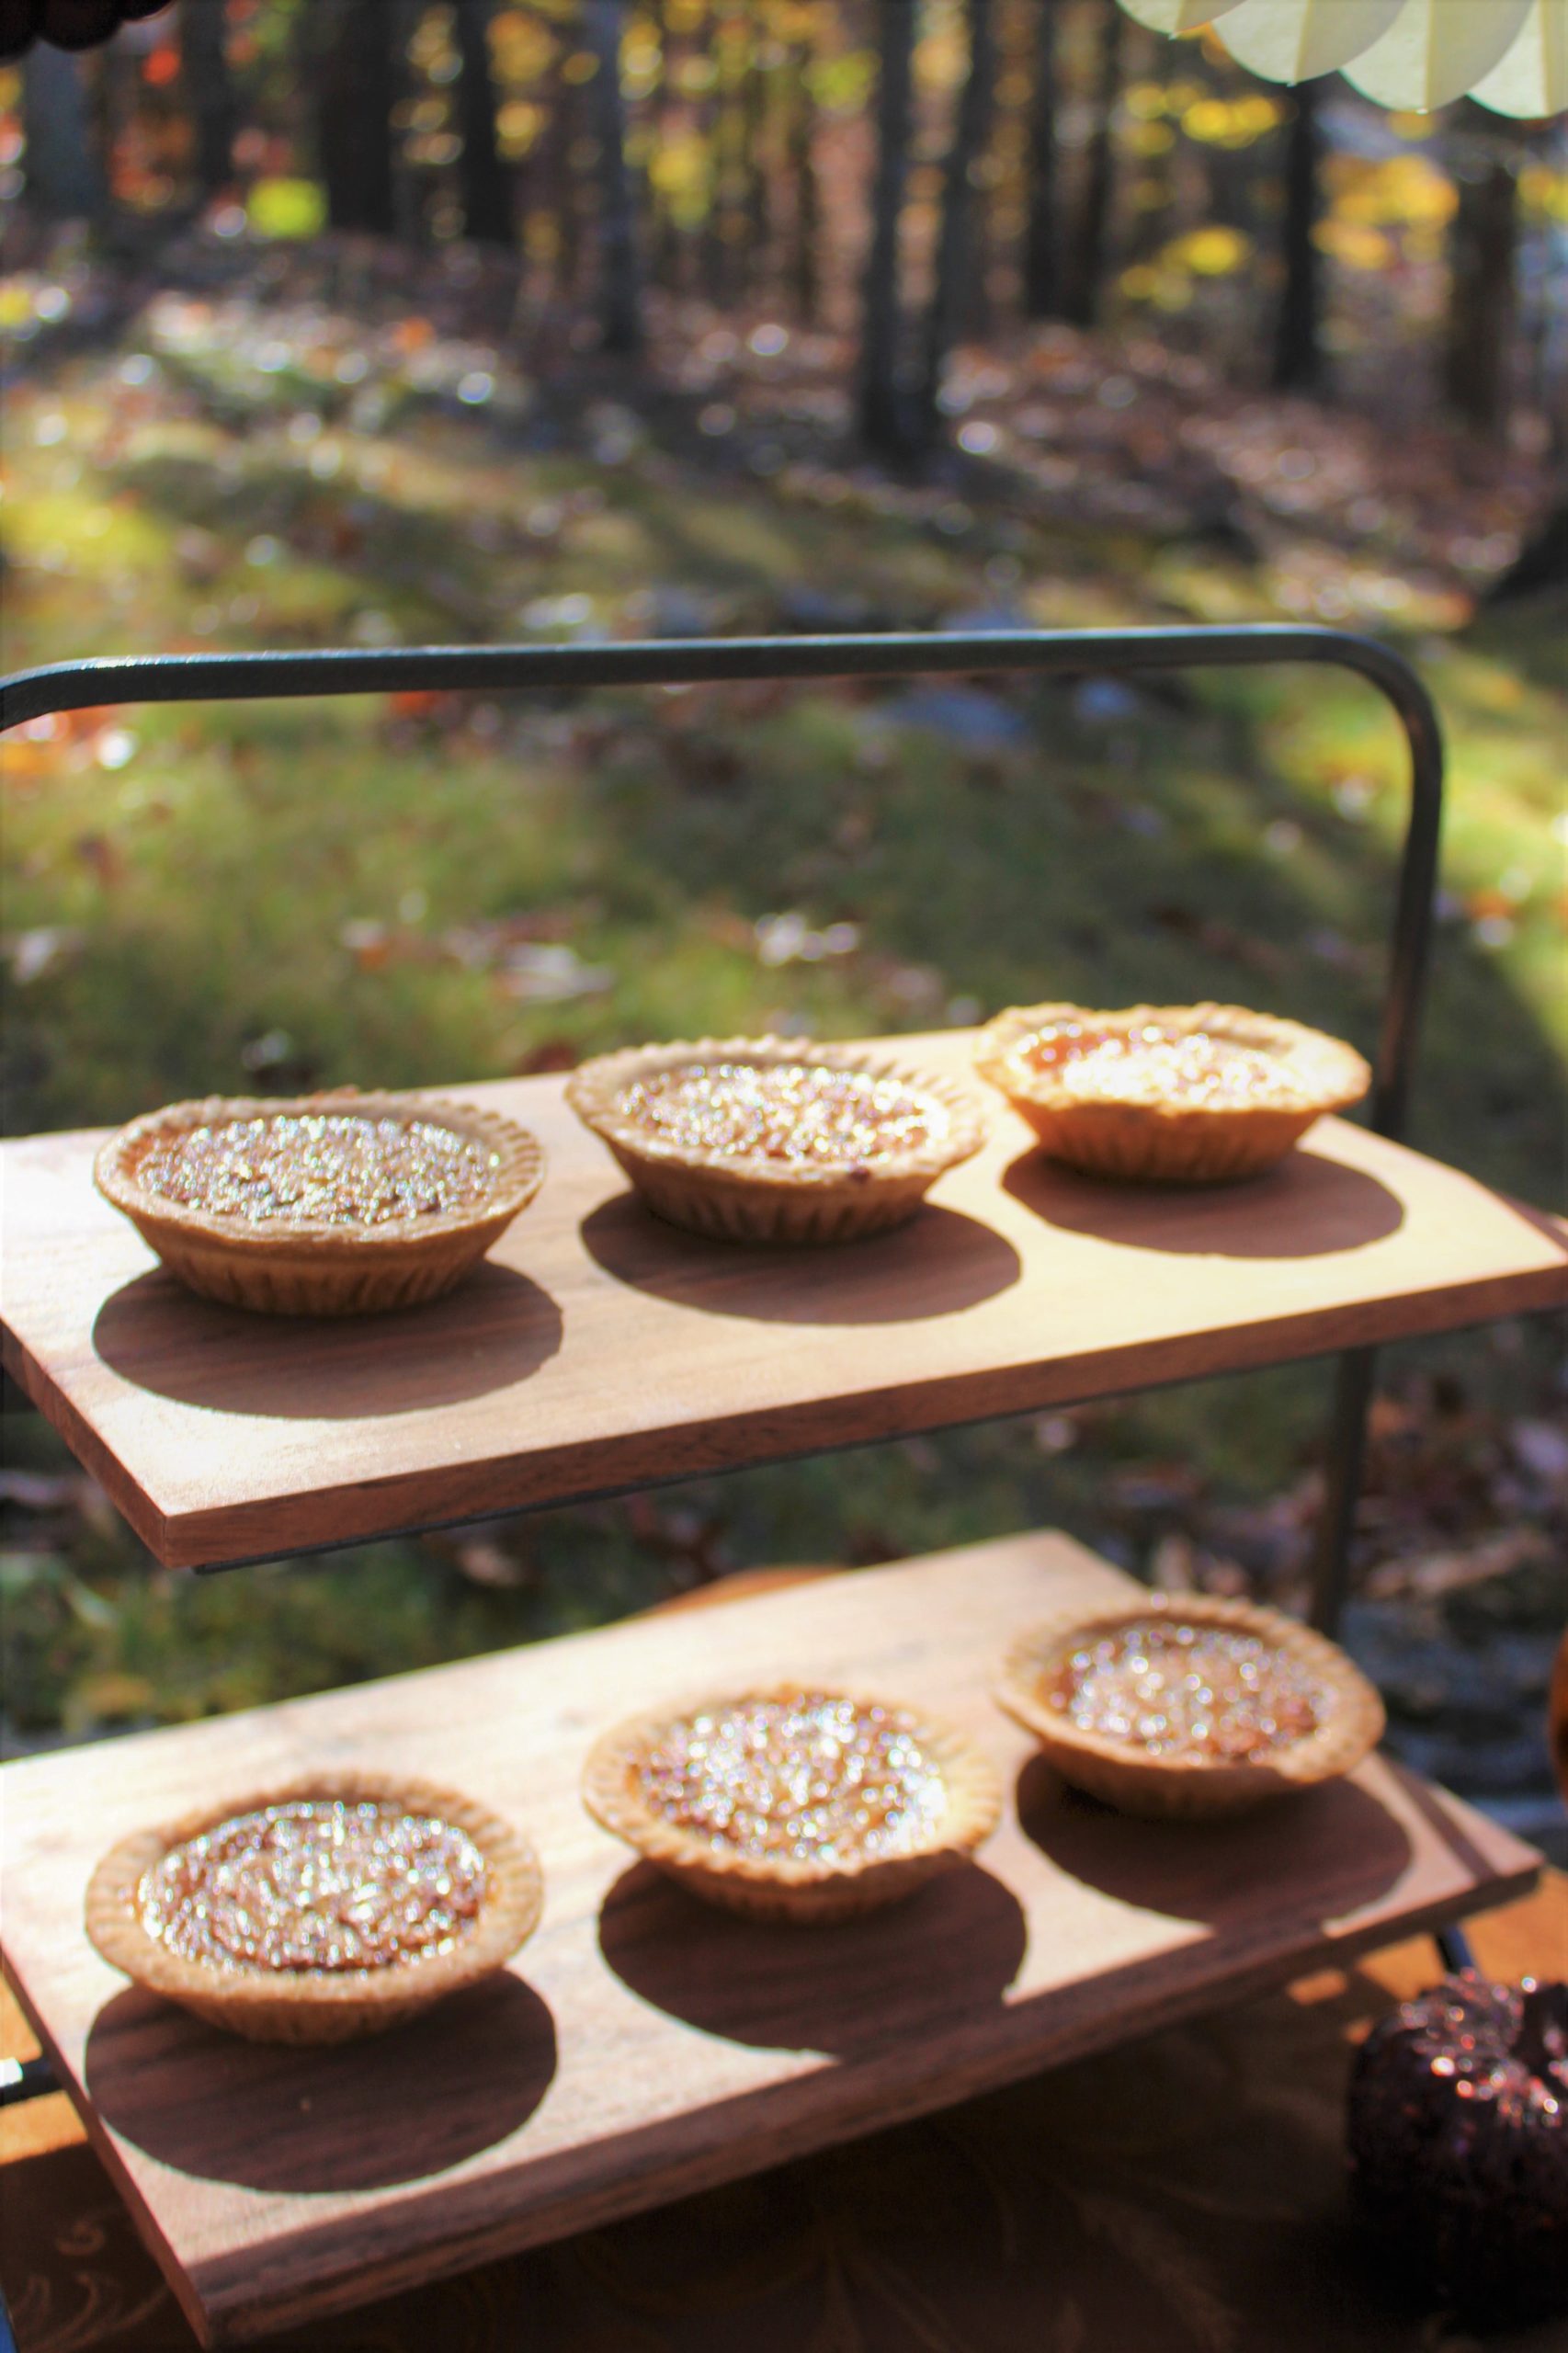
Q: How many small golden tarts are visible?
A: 6